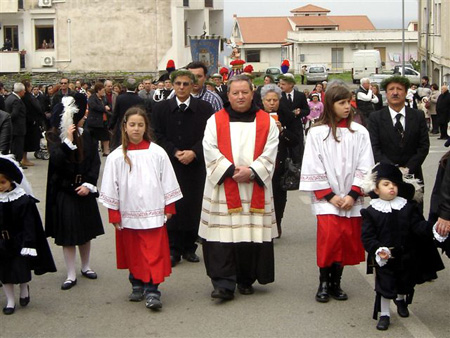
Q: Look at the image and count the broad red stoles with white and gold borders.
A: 1